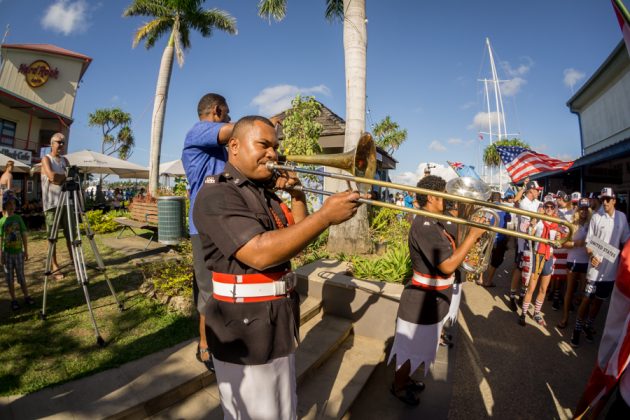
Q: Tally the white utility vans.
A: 0